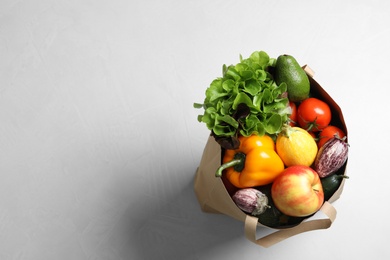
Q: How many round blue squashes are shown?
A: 0